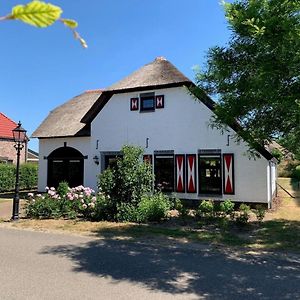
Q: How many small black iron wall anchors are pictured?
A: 3